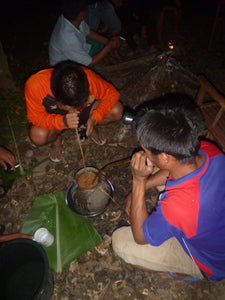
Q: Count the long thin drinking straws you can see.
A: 2